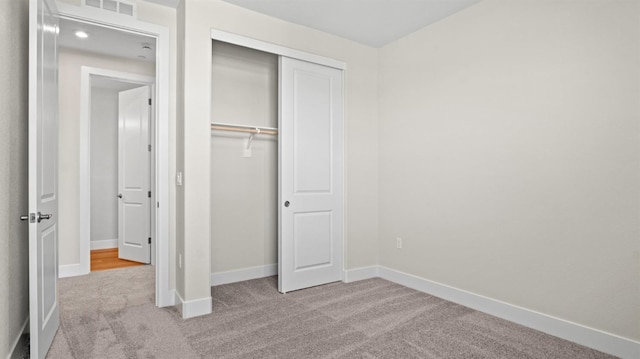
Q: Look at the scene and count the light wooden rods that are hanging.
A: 1